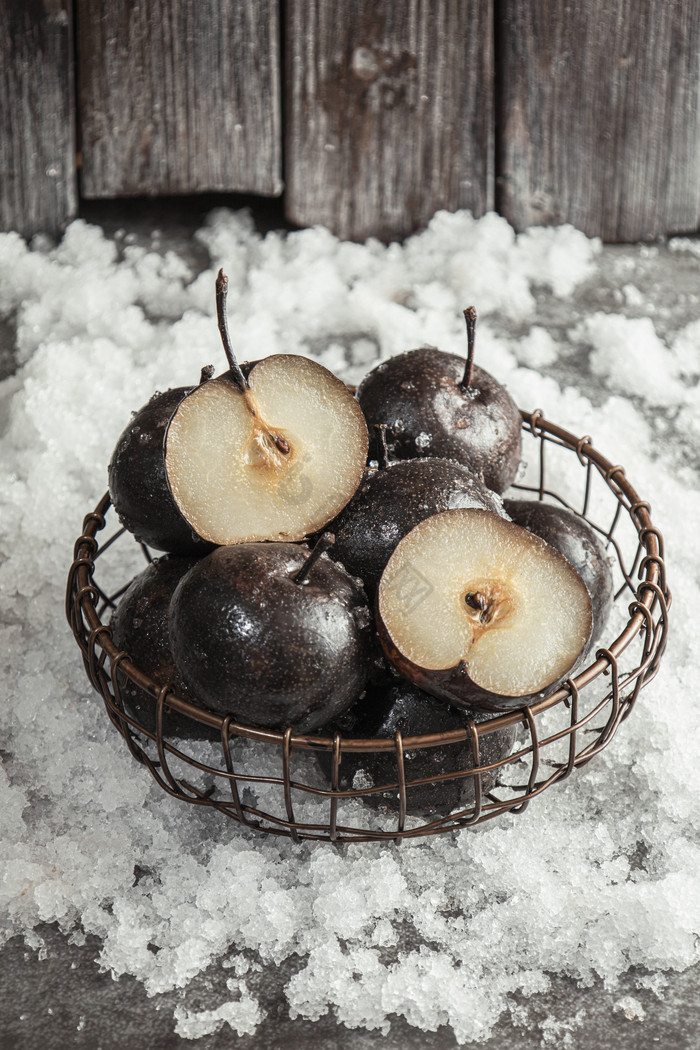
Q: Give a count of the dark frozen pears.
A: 9